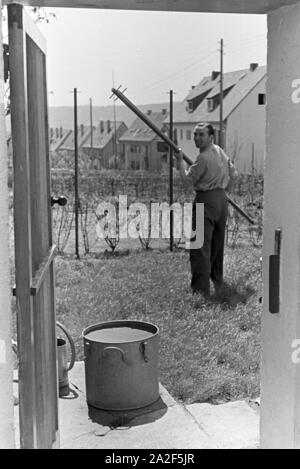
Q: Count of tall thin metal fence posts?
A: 2